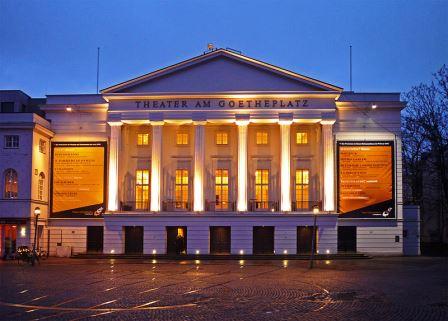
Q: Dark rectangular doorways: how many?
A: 7